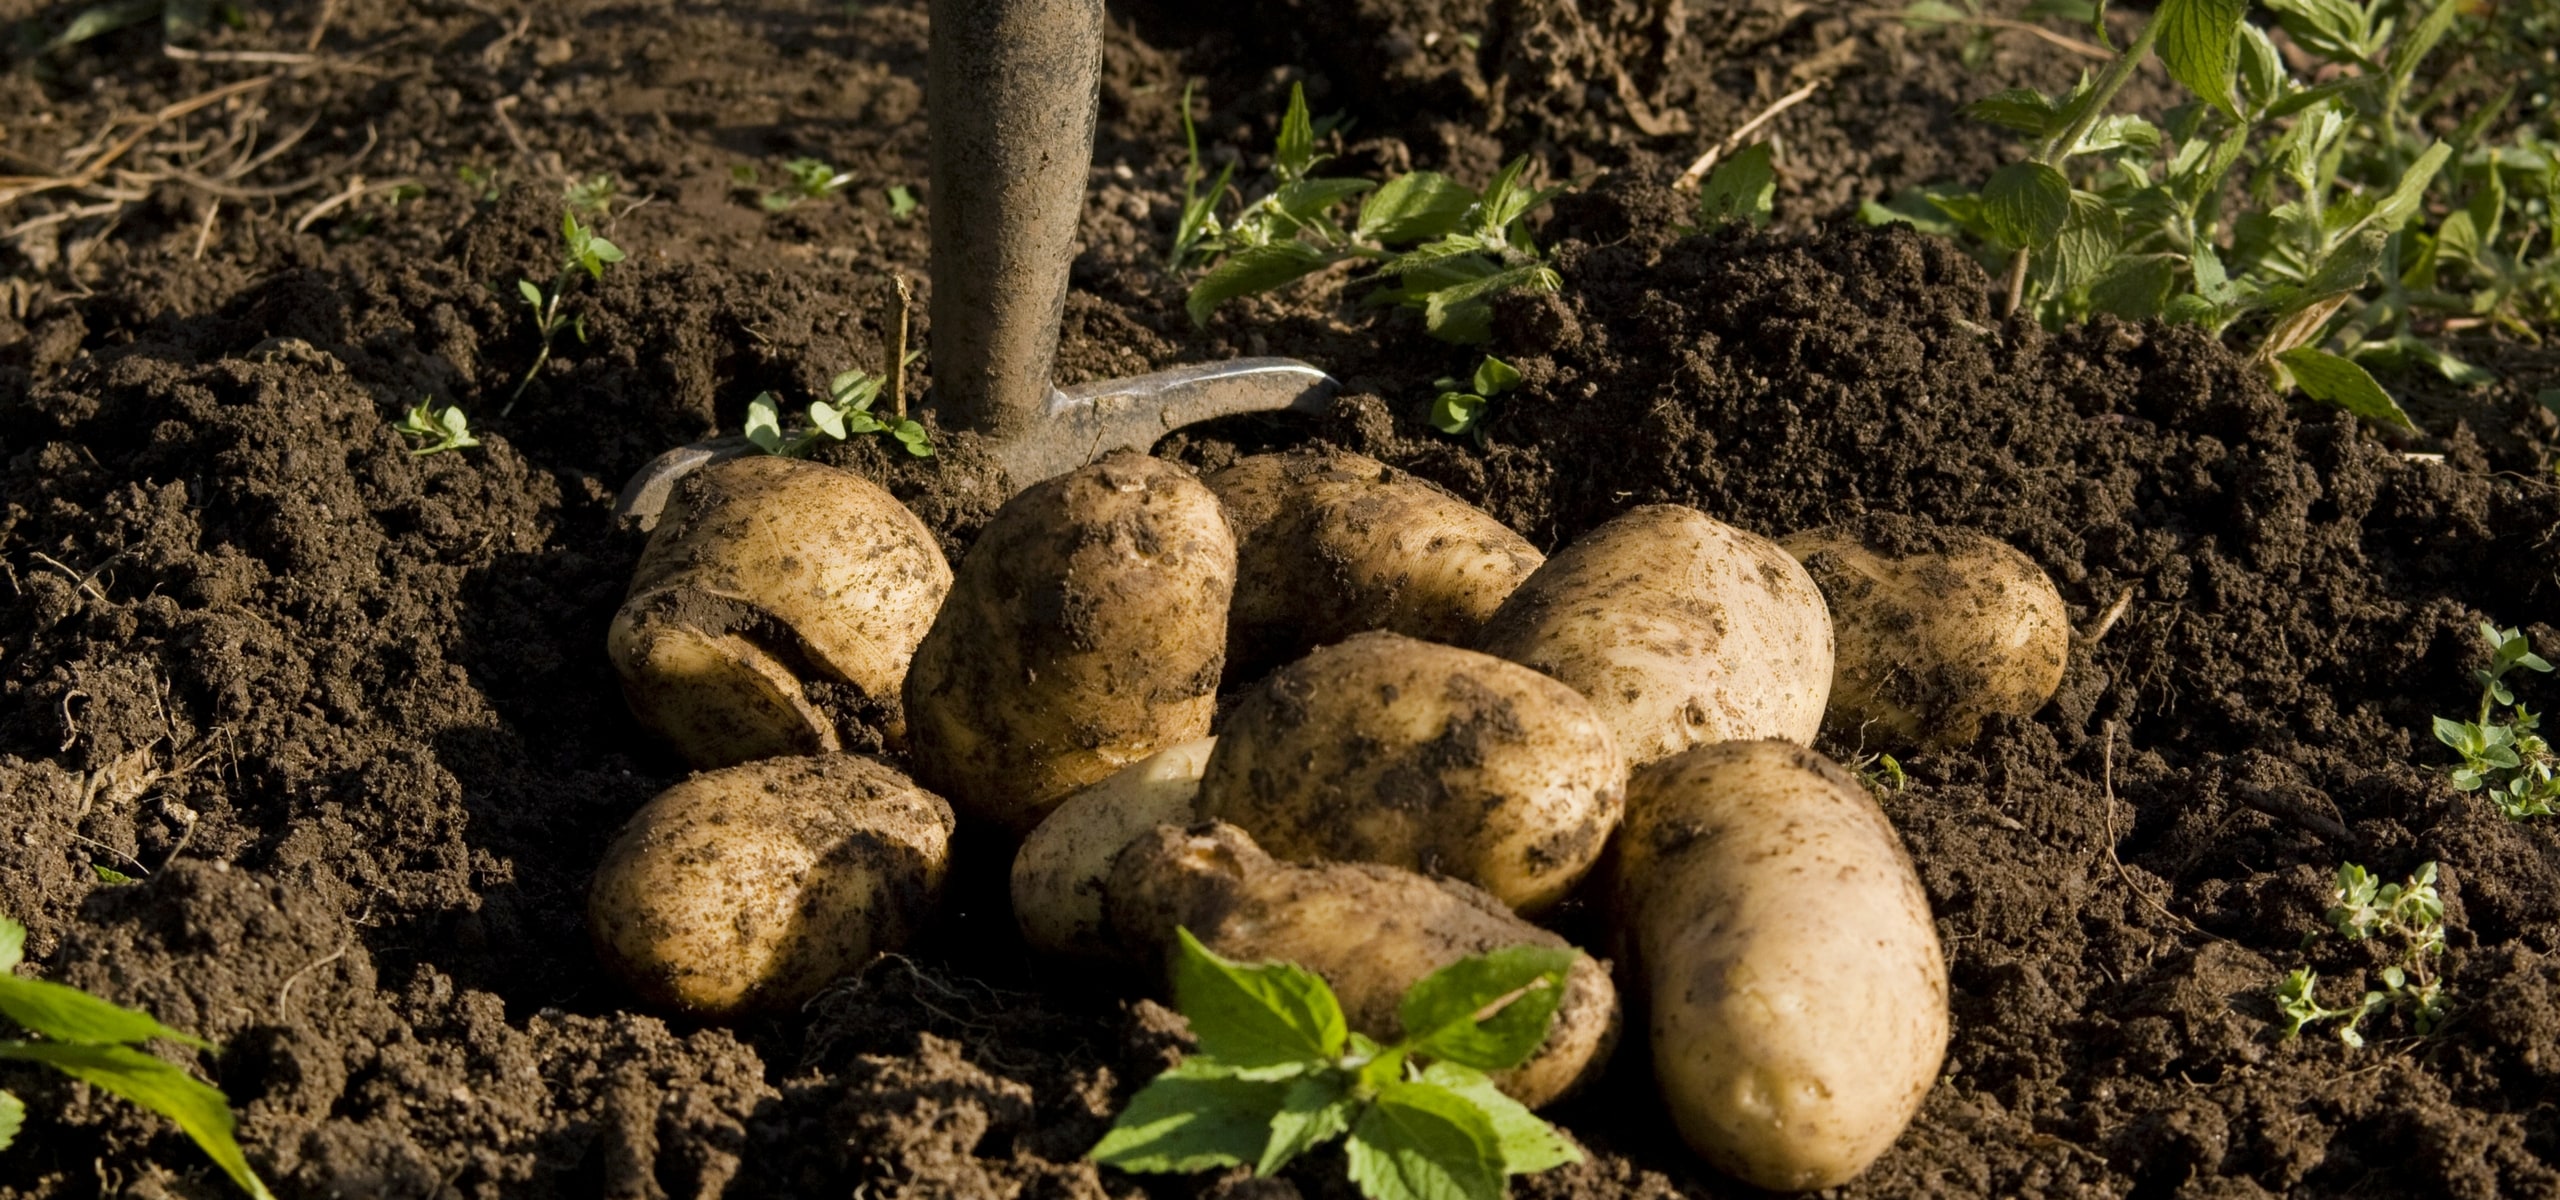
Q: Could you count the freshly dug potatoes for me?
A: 10